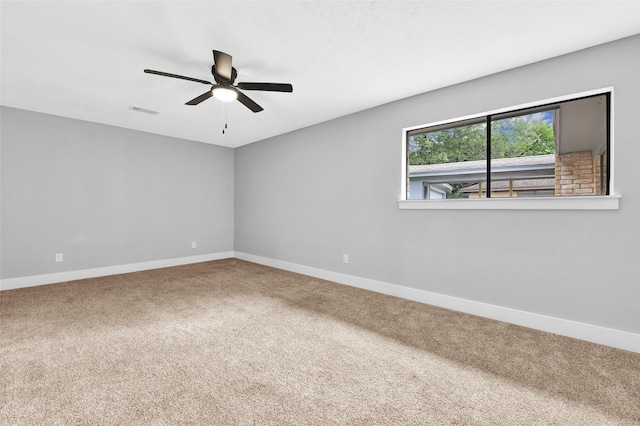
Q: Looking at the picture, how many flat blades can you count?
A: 5